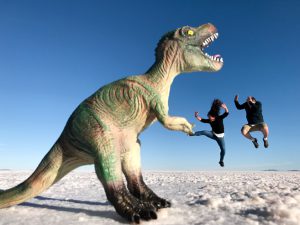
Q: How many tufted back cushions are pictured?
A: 0